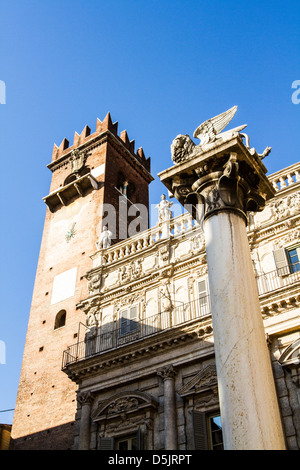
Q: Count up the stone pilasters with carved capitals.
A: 2